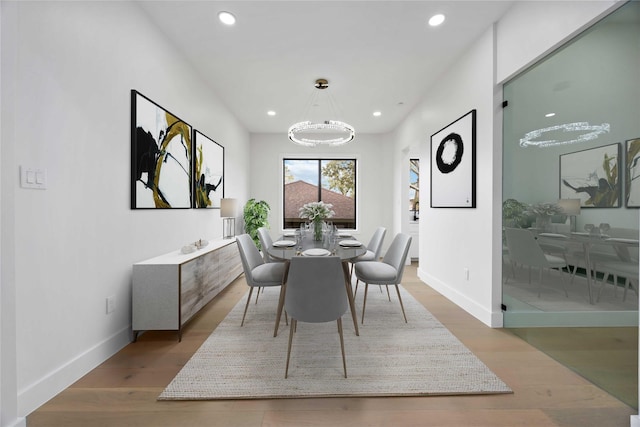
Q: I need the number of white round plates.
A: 5